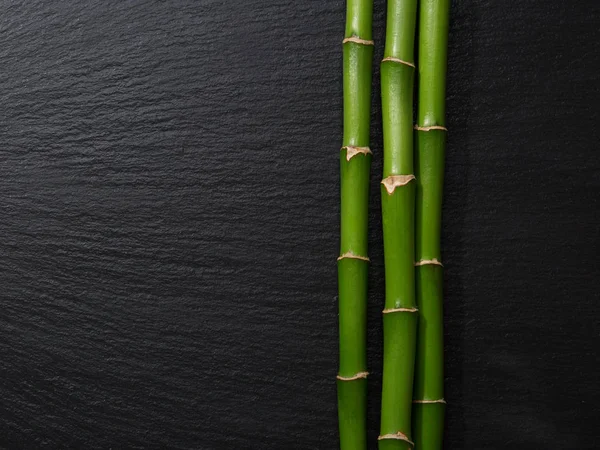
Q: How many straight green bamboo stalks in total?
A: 3